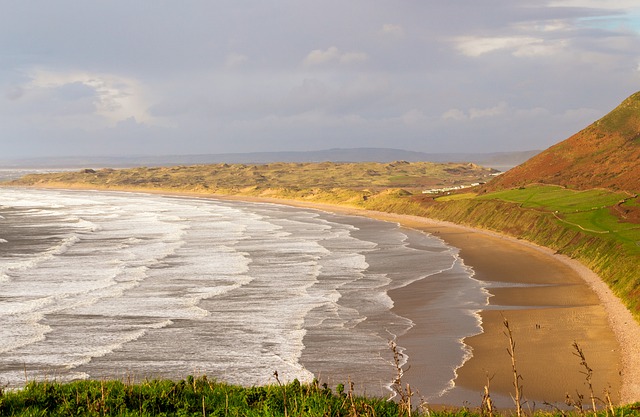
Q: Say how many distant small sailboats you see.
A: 0